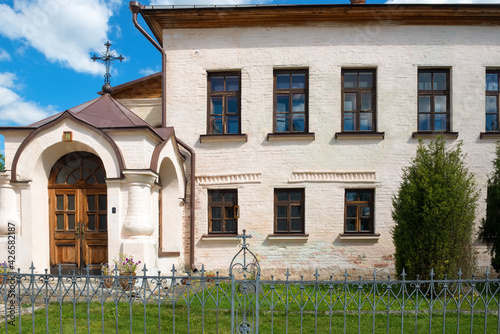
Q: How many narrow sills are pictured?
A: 8